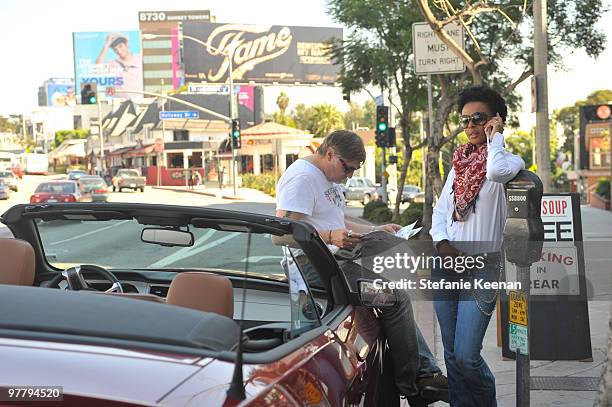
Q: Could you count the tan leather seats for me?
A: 2